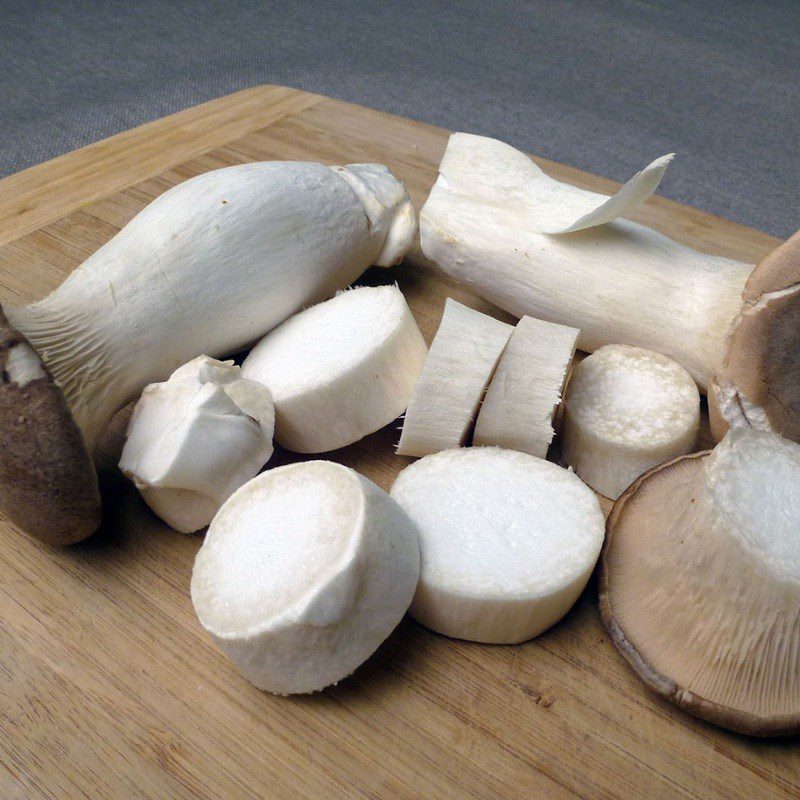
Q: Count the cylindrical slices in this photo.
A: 4